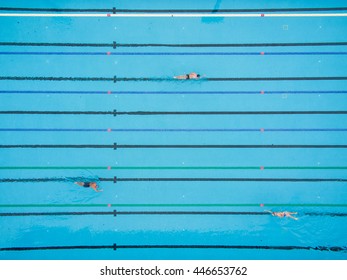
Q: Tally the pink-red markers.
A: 12